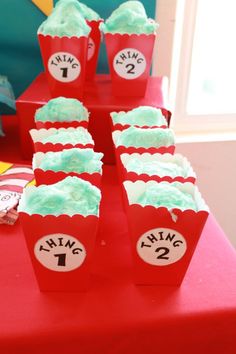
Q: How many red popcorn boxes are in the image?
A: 11